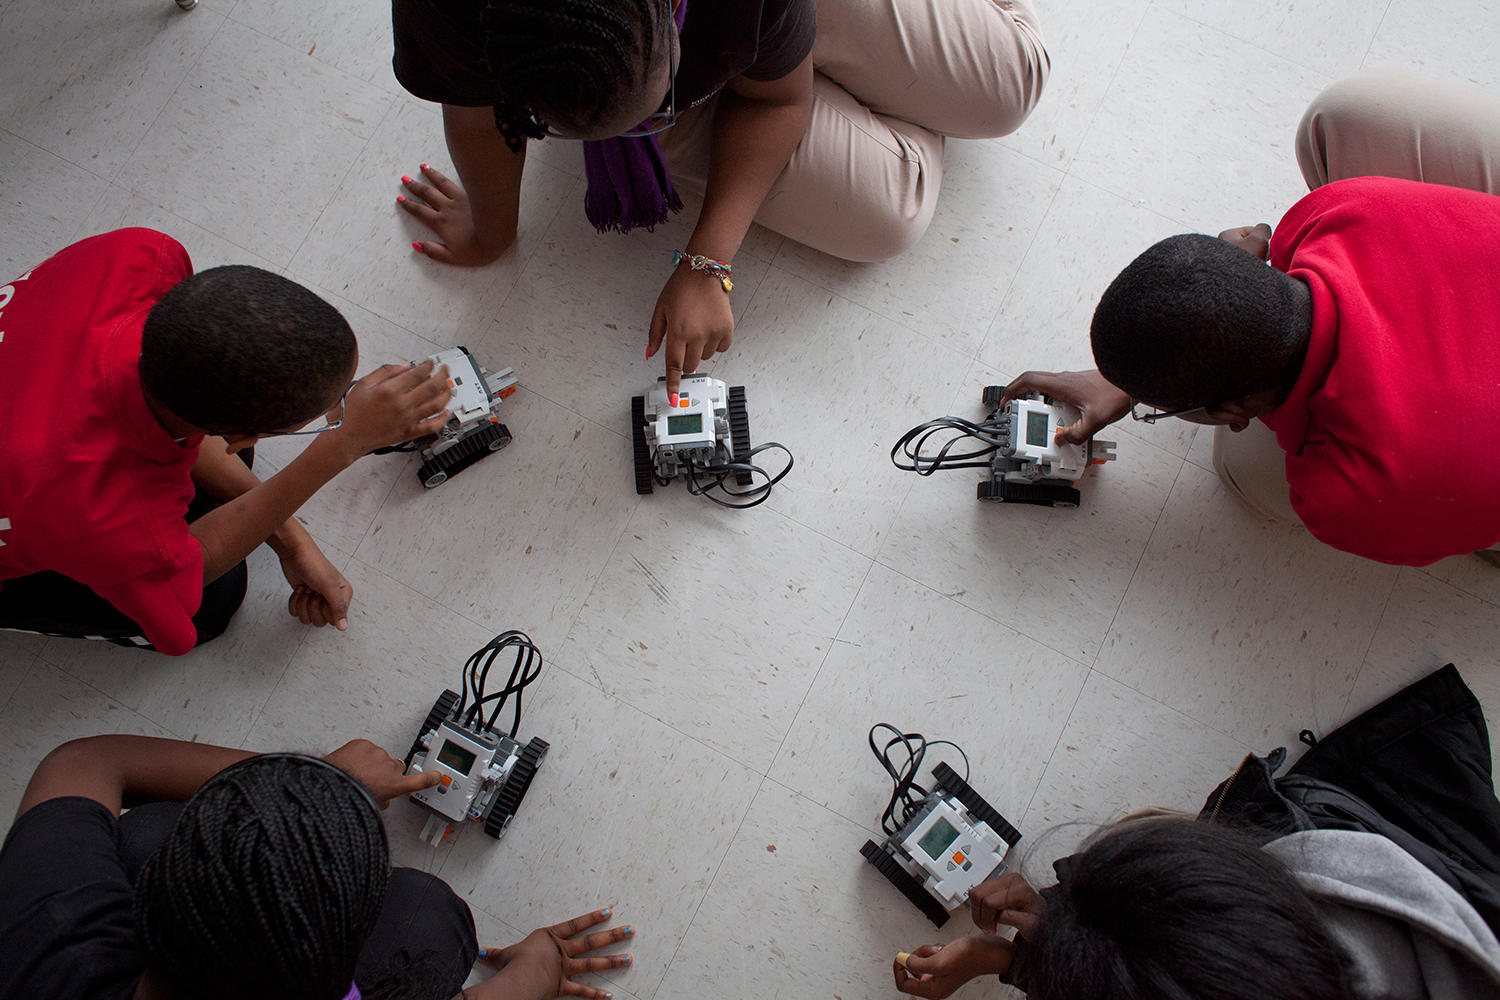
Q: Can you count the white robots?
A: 5